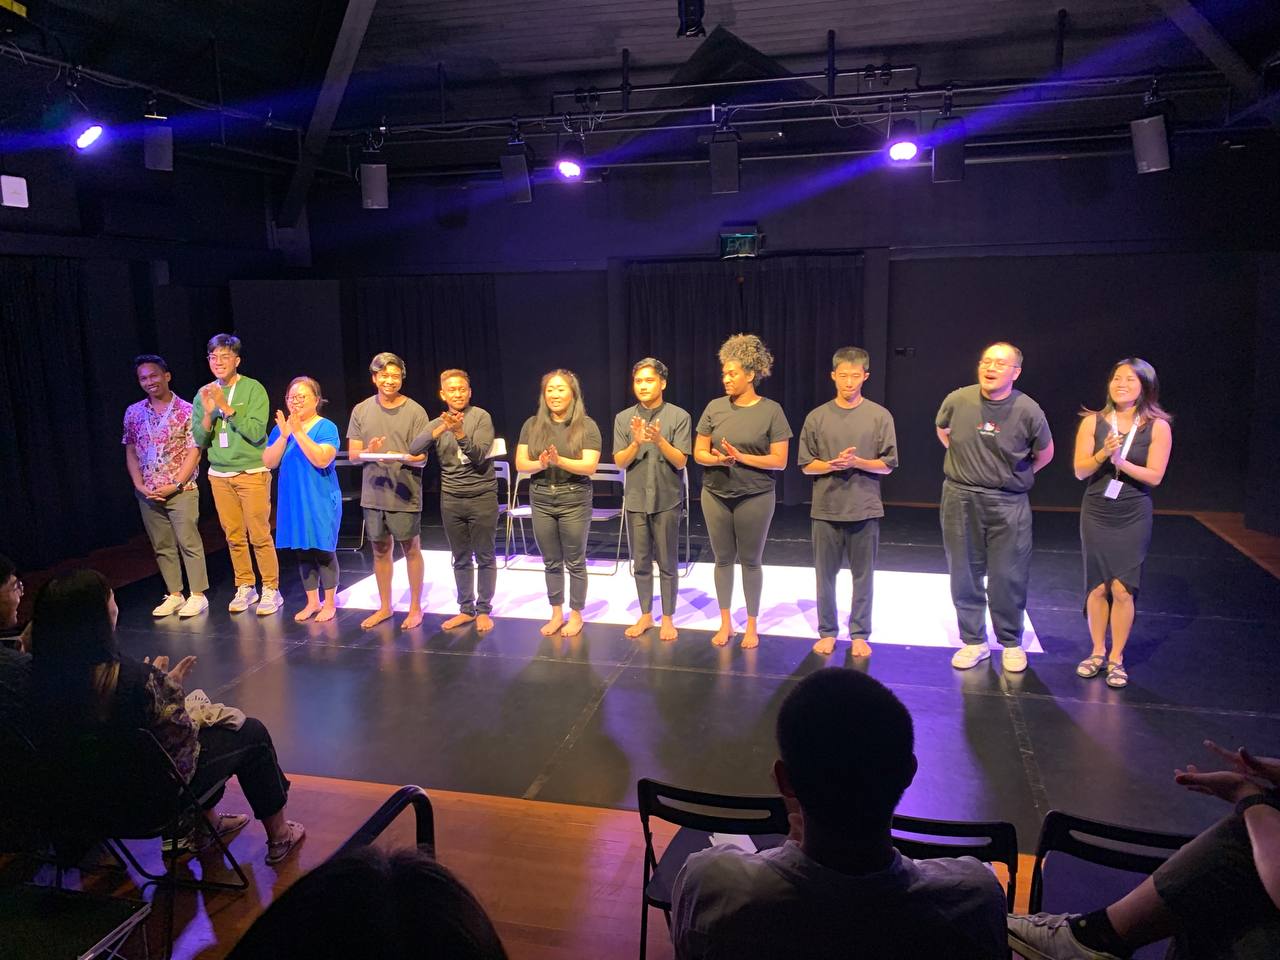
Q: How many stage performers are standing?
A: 11